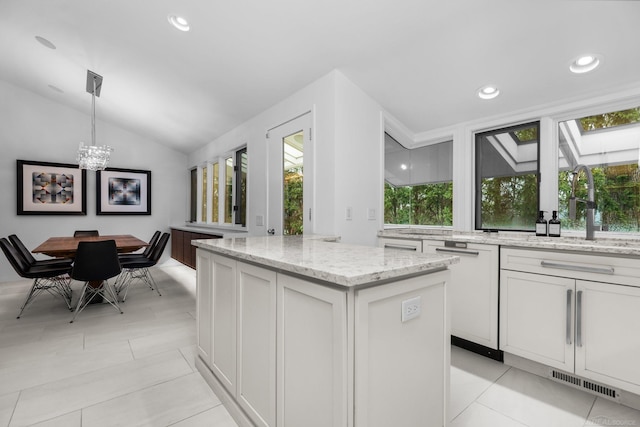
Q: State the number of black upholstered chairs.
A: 6